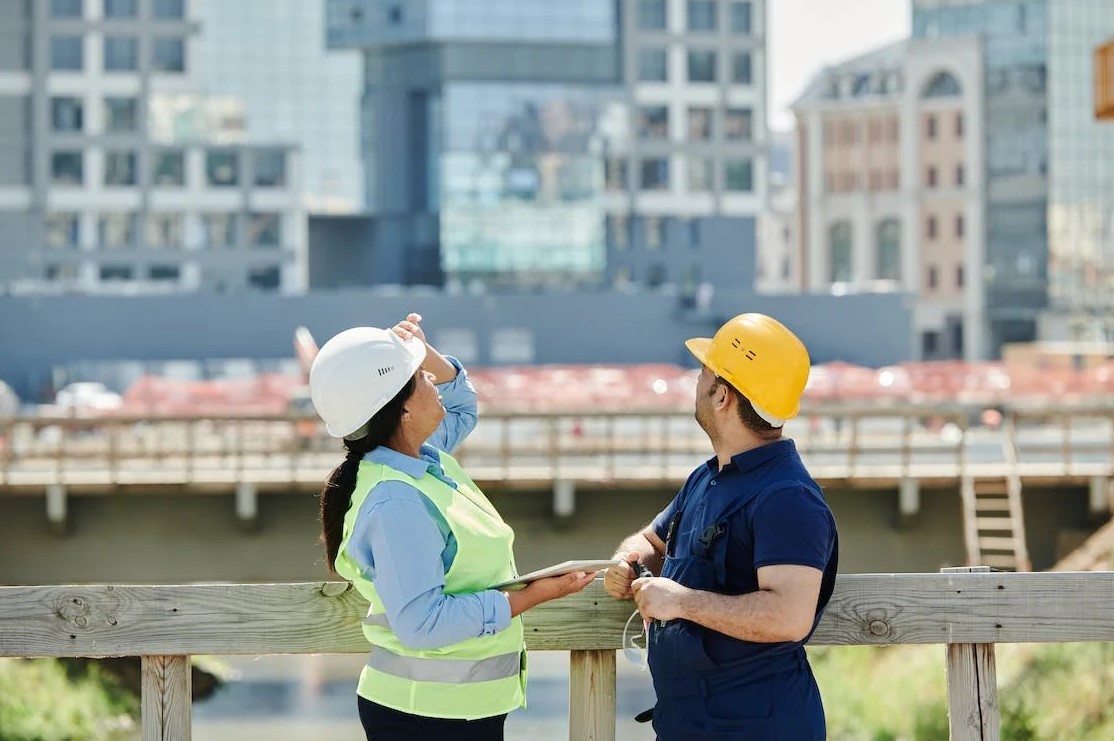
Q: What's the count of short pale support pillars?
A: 5